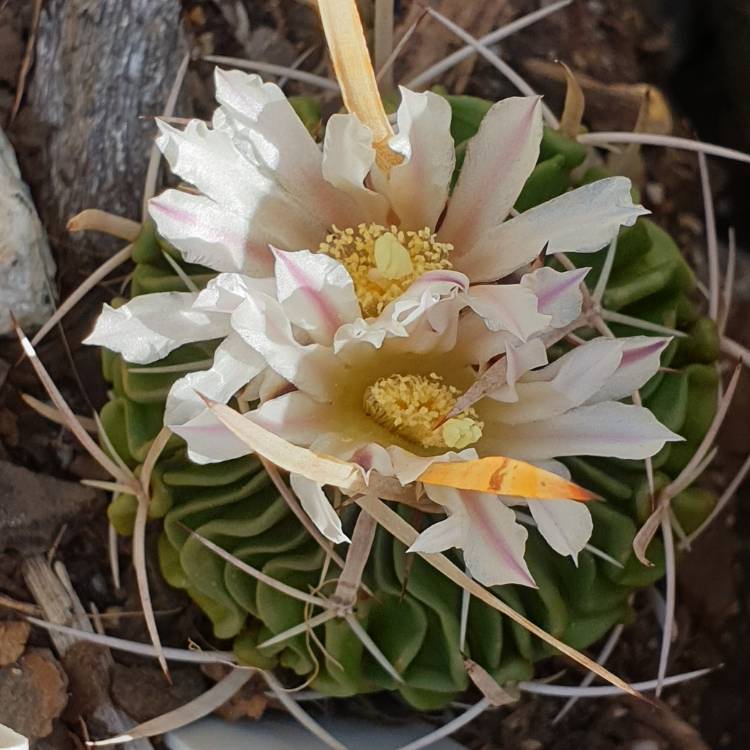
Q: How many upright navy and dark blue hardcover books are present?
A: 0